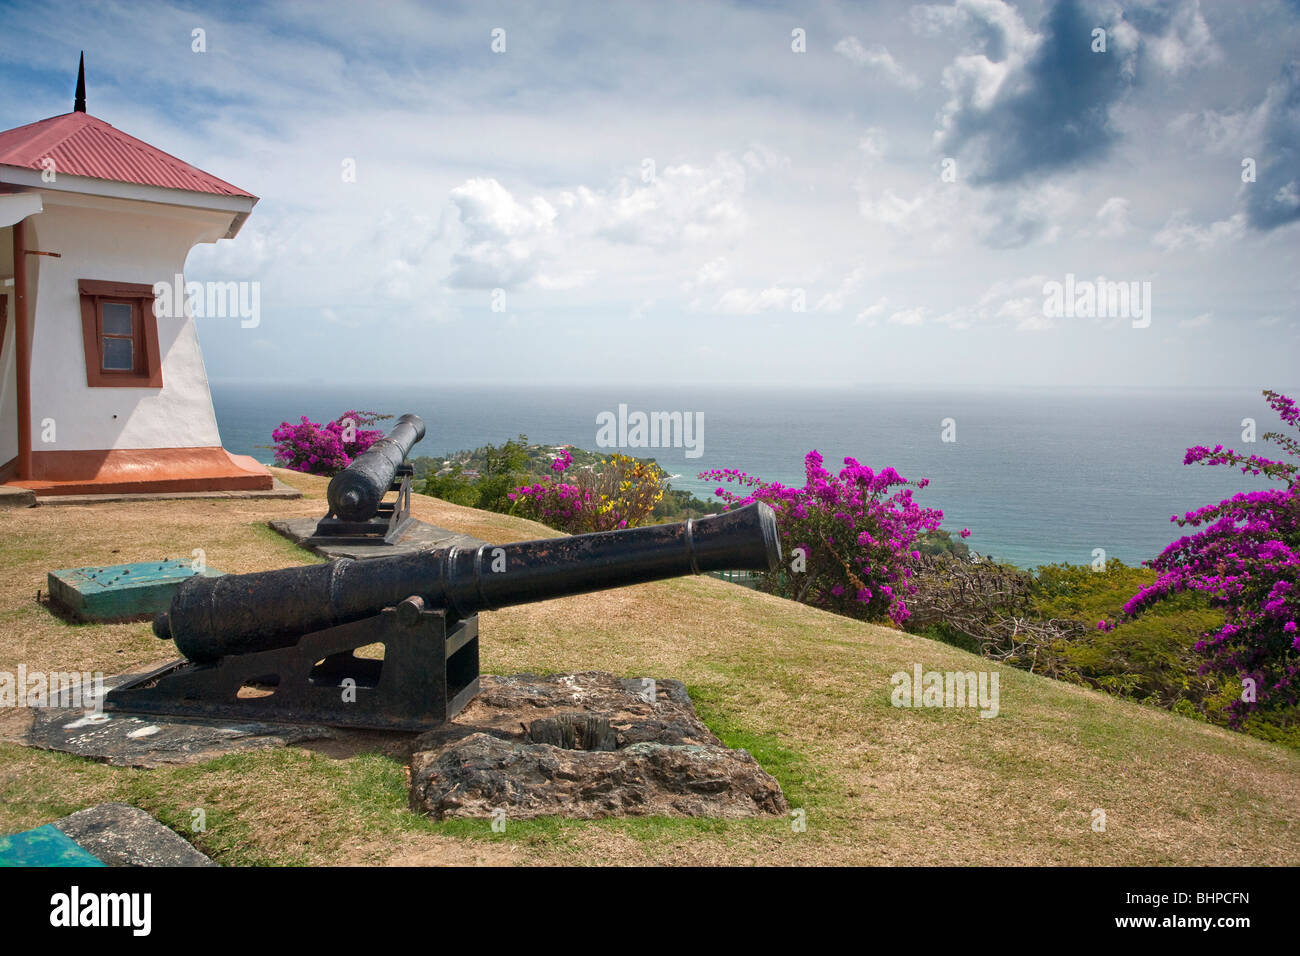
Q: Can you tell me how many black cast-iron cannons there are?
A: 2